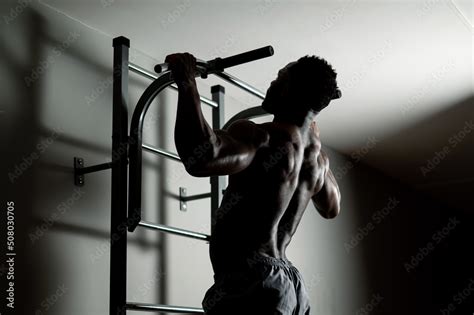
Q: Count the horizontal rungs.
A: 4